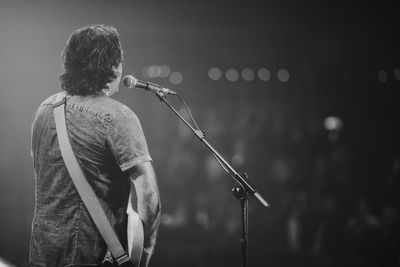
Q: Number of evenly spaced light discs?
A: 5